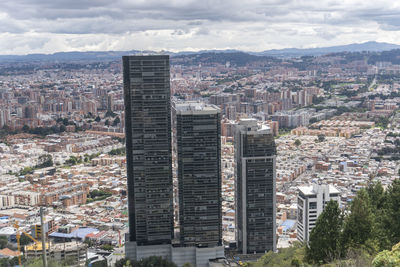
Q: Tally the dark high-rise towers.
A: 3